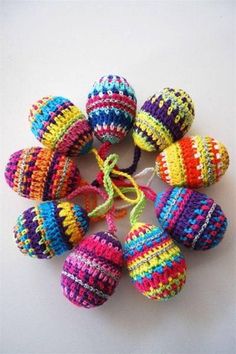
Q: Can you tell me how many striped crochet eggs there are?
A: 9